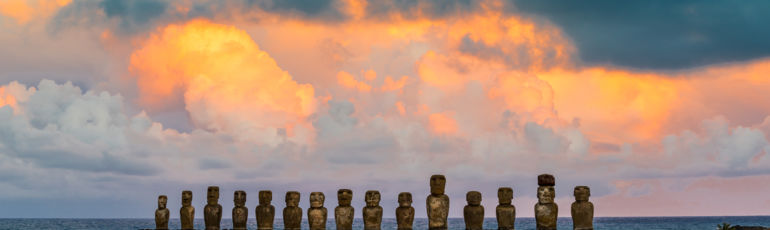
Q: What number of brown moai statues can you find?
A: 15